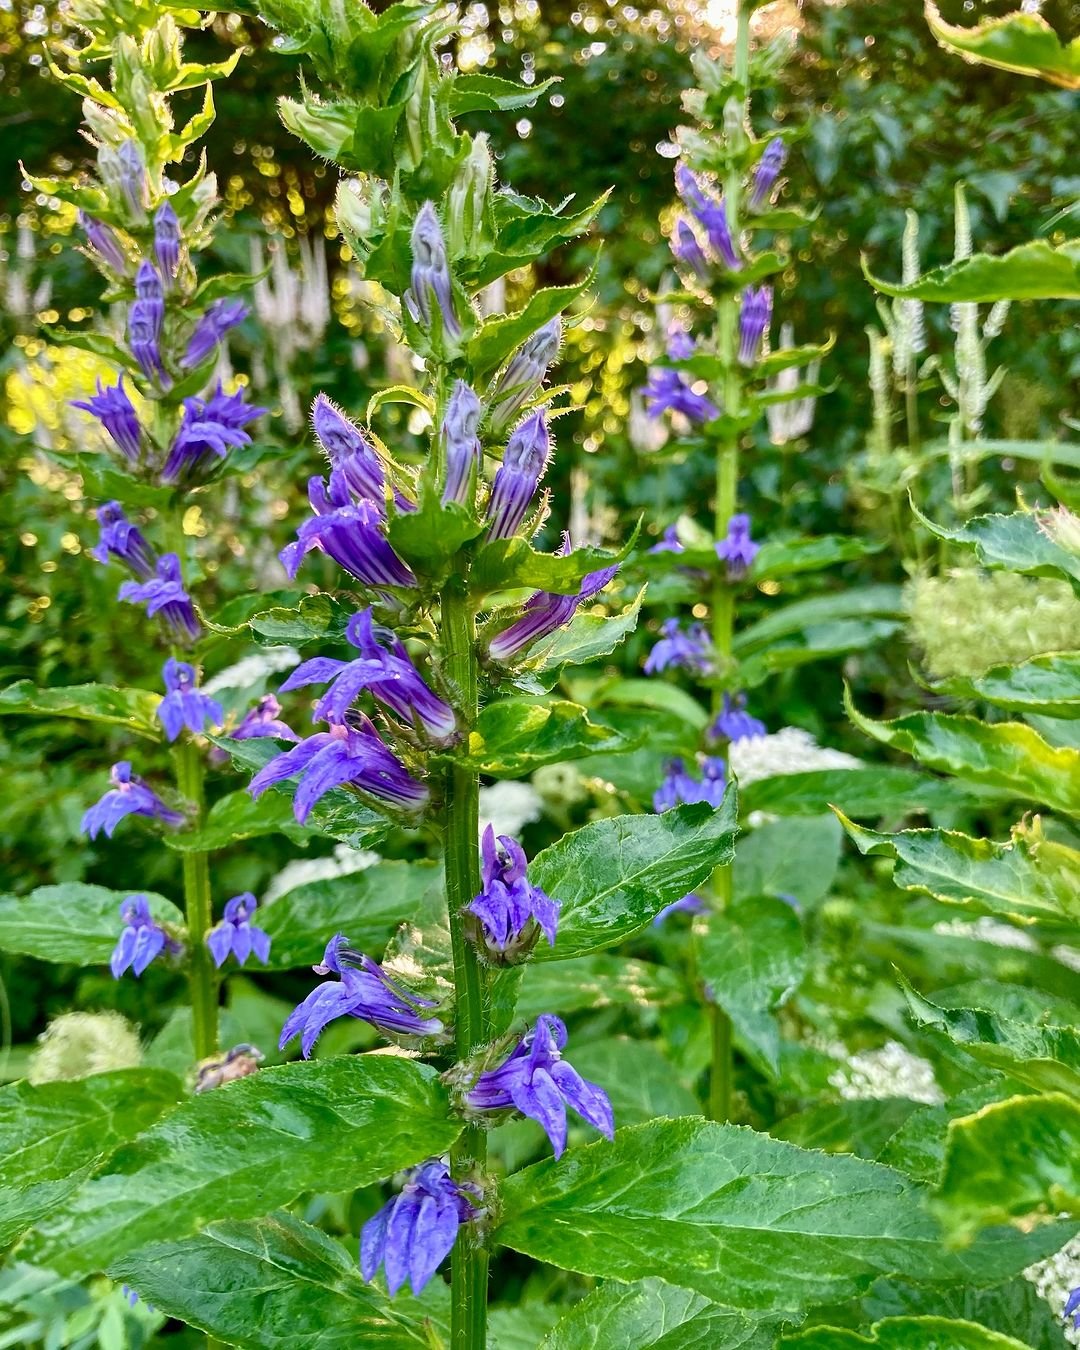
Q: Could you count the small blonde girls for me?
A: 0